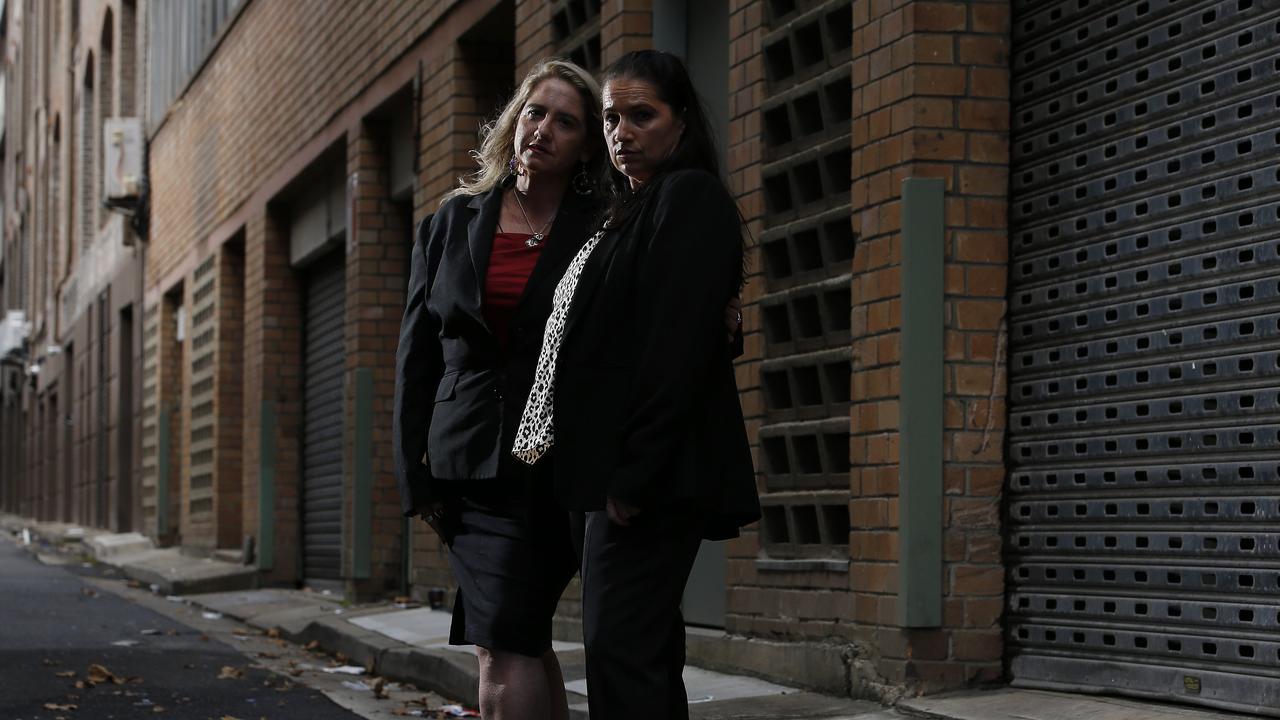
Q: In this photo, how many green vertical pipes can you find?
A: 4